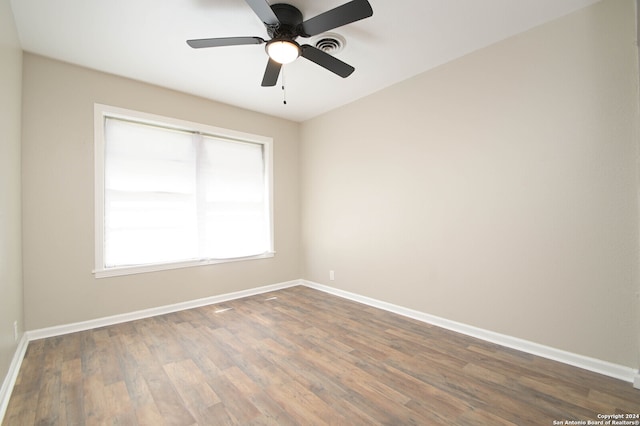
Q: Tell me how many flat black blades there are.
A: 5